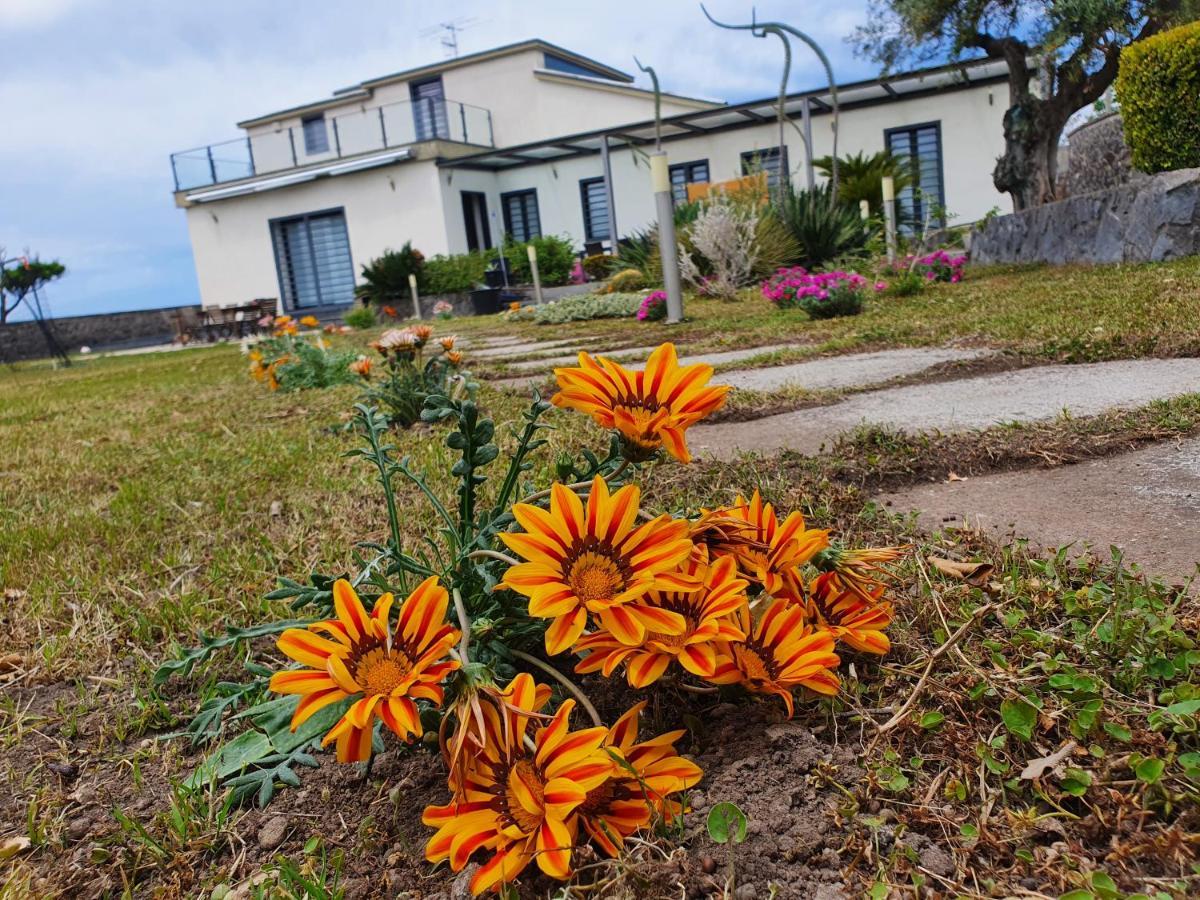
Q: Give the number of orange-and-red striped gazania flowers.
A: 9